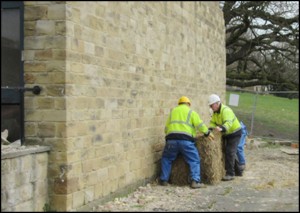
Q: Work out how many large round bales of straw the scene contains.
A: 1